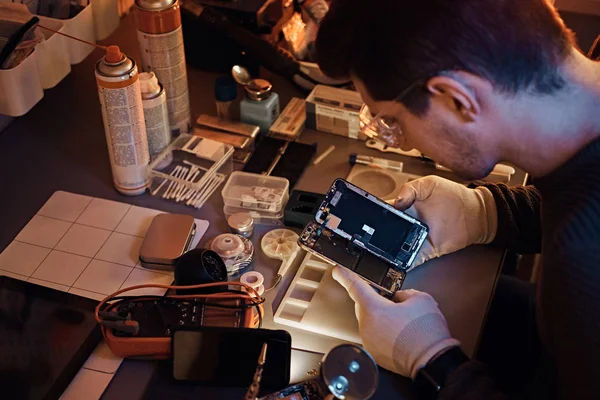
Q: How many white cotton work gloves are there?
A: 2